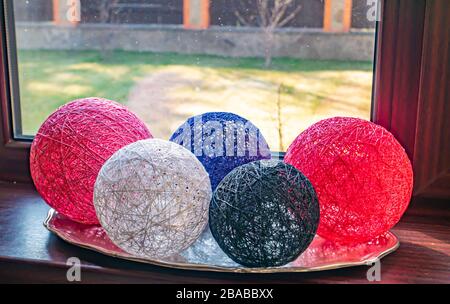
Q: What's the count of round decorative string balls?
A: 5